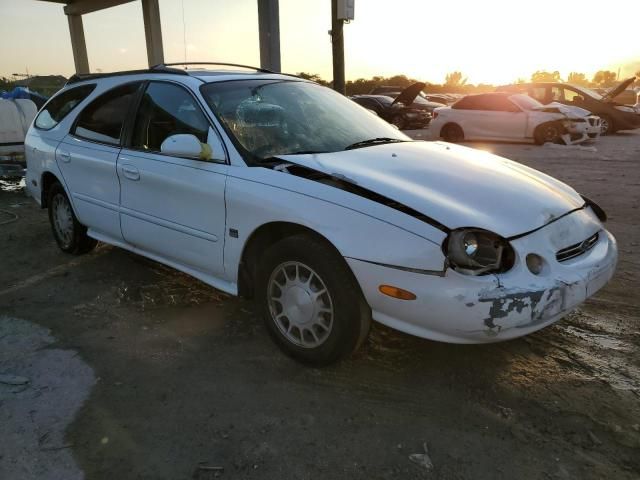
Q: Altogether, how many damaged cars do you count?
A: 2